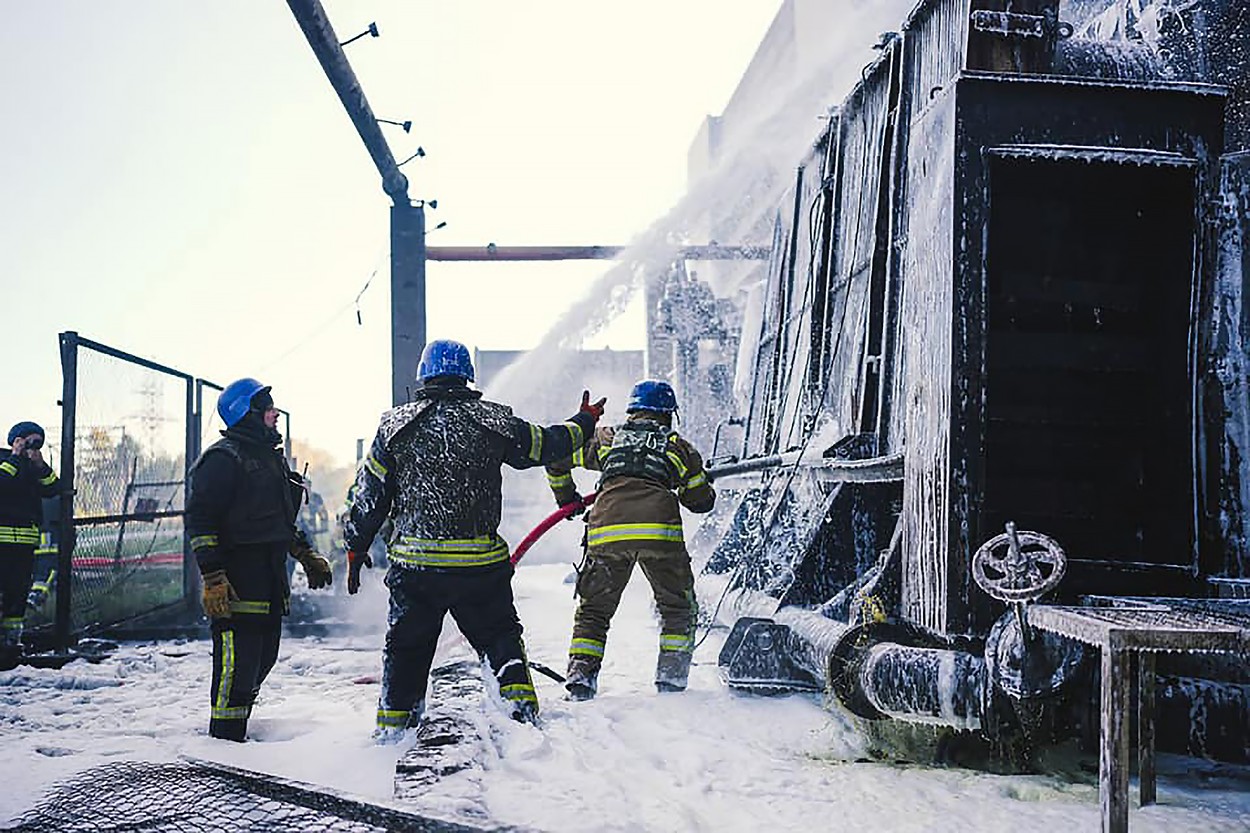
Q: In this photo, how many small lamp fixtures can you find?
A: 5